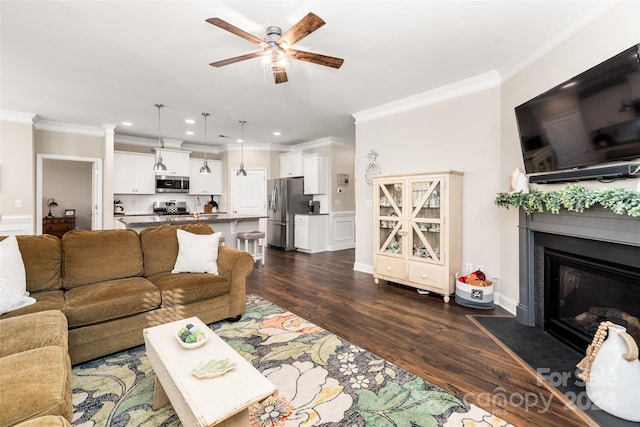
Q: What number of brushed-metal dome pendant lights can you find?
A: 3